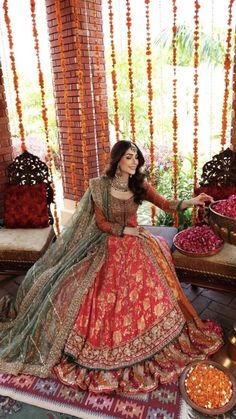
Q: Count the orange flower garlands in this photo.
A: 11